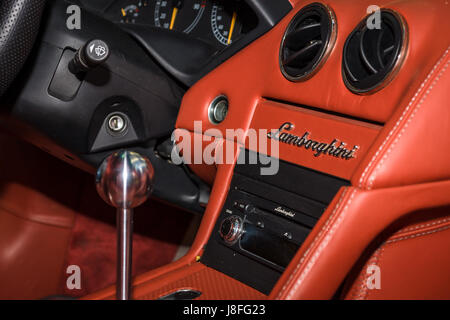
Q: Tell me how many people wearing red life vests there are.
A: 0